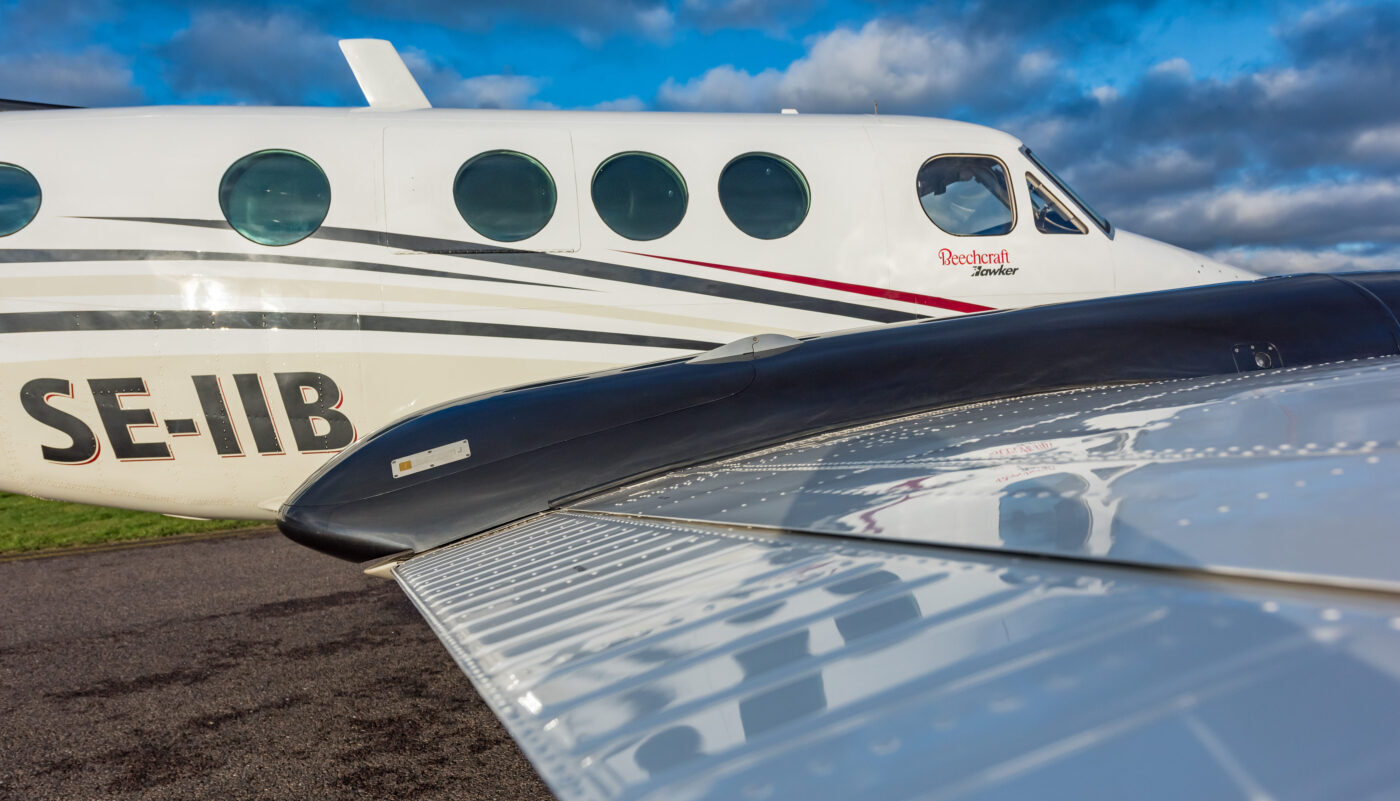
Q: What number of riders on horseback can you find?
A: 0